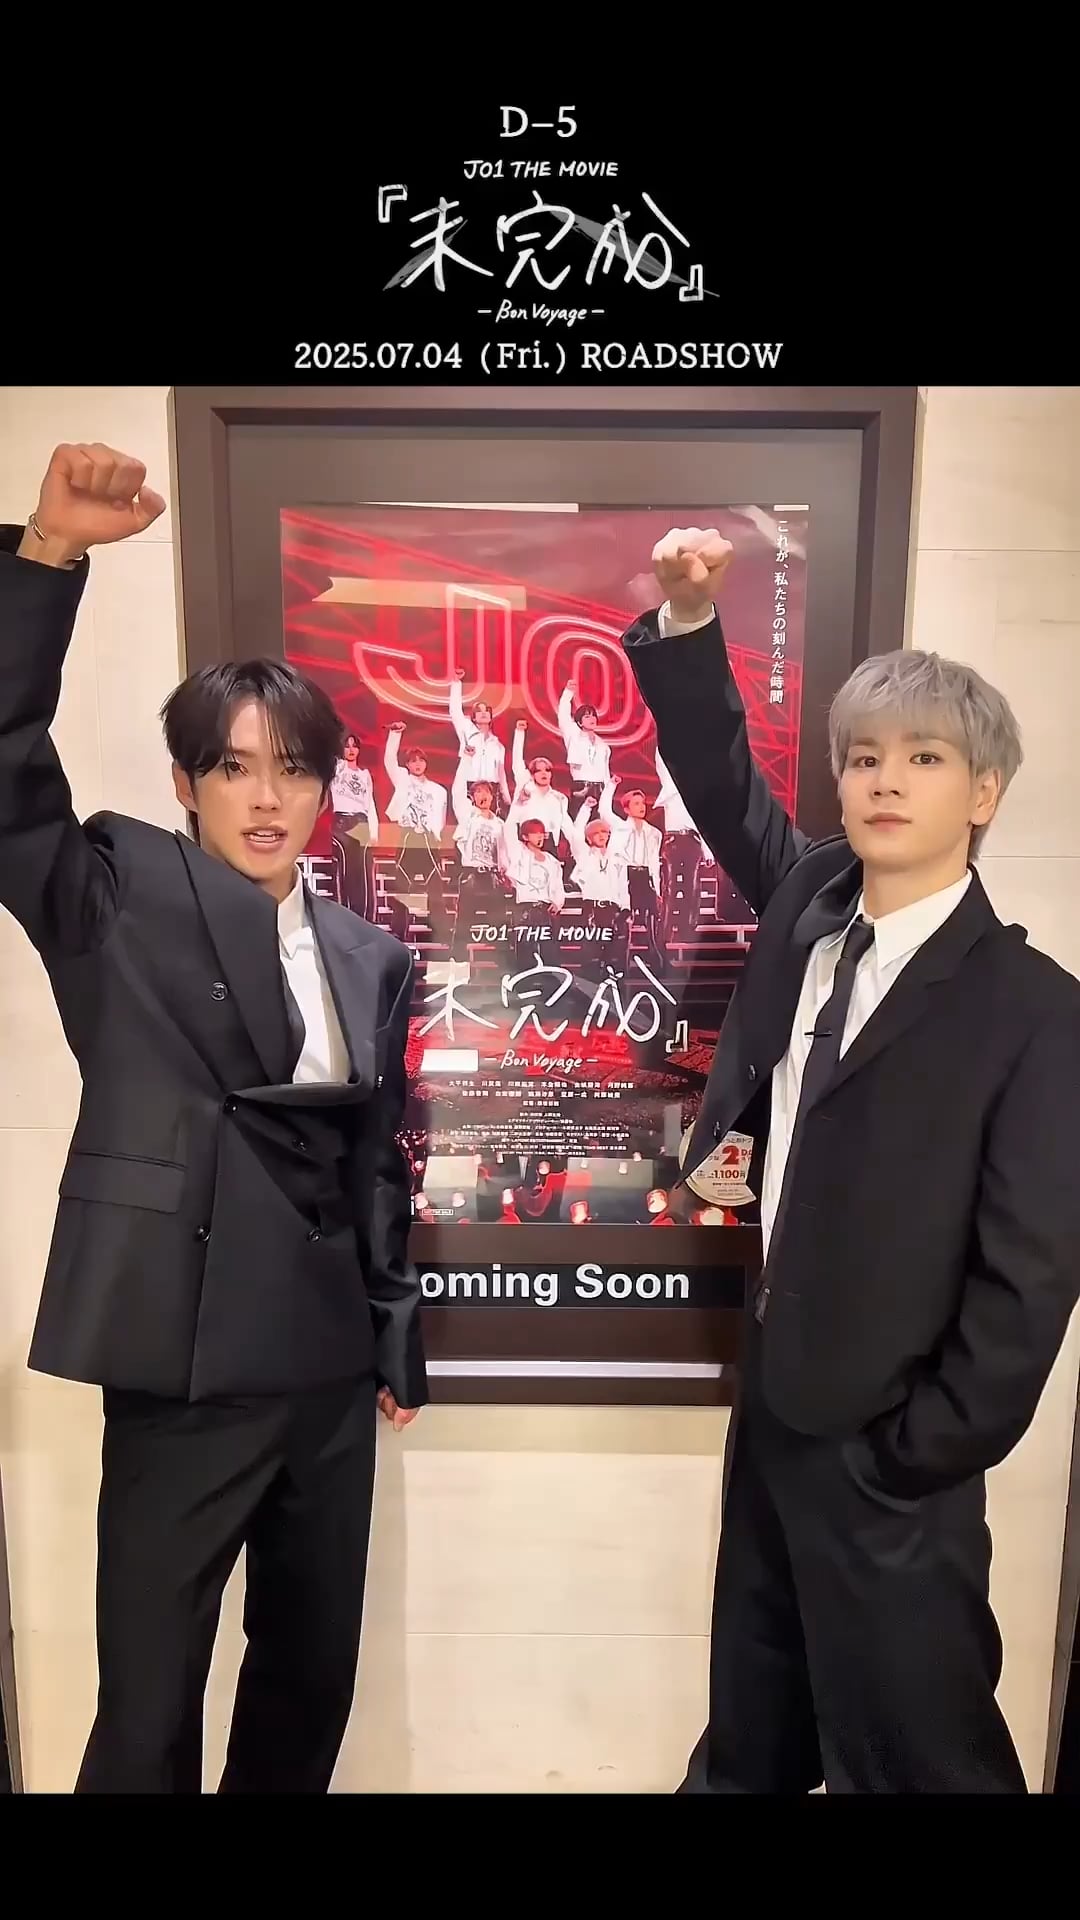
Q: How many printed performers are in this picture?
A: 10